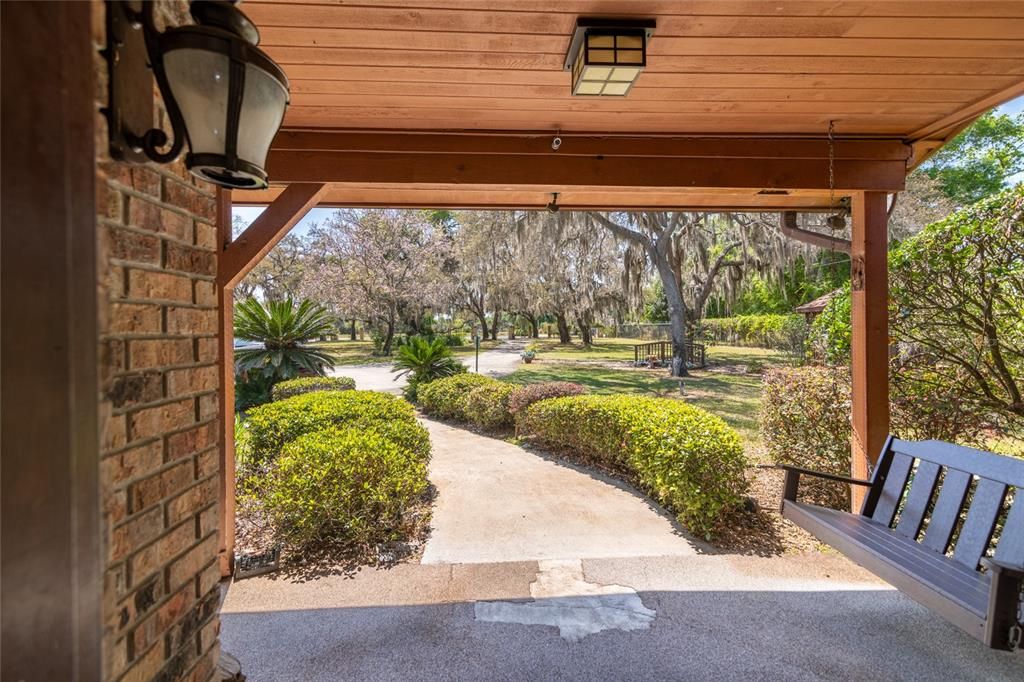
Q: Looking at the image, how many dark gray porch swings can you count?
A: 1